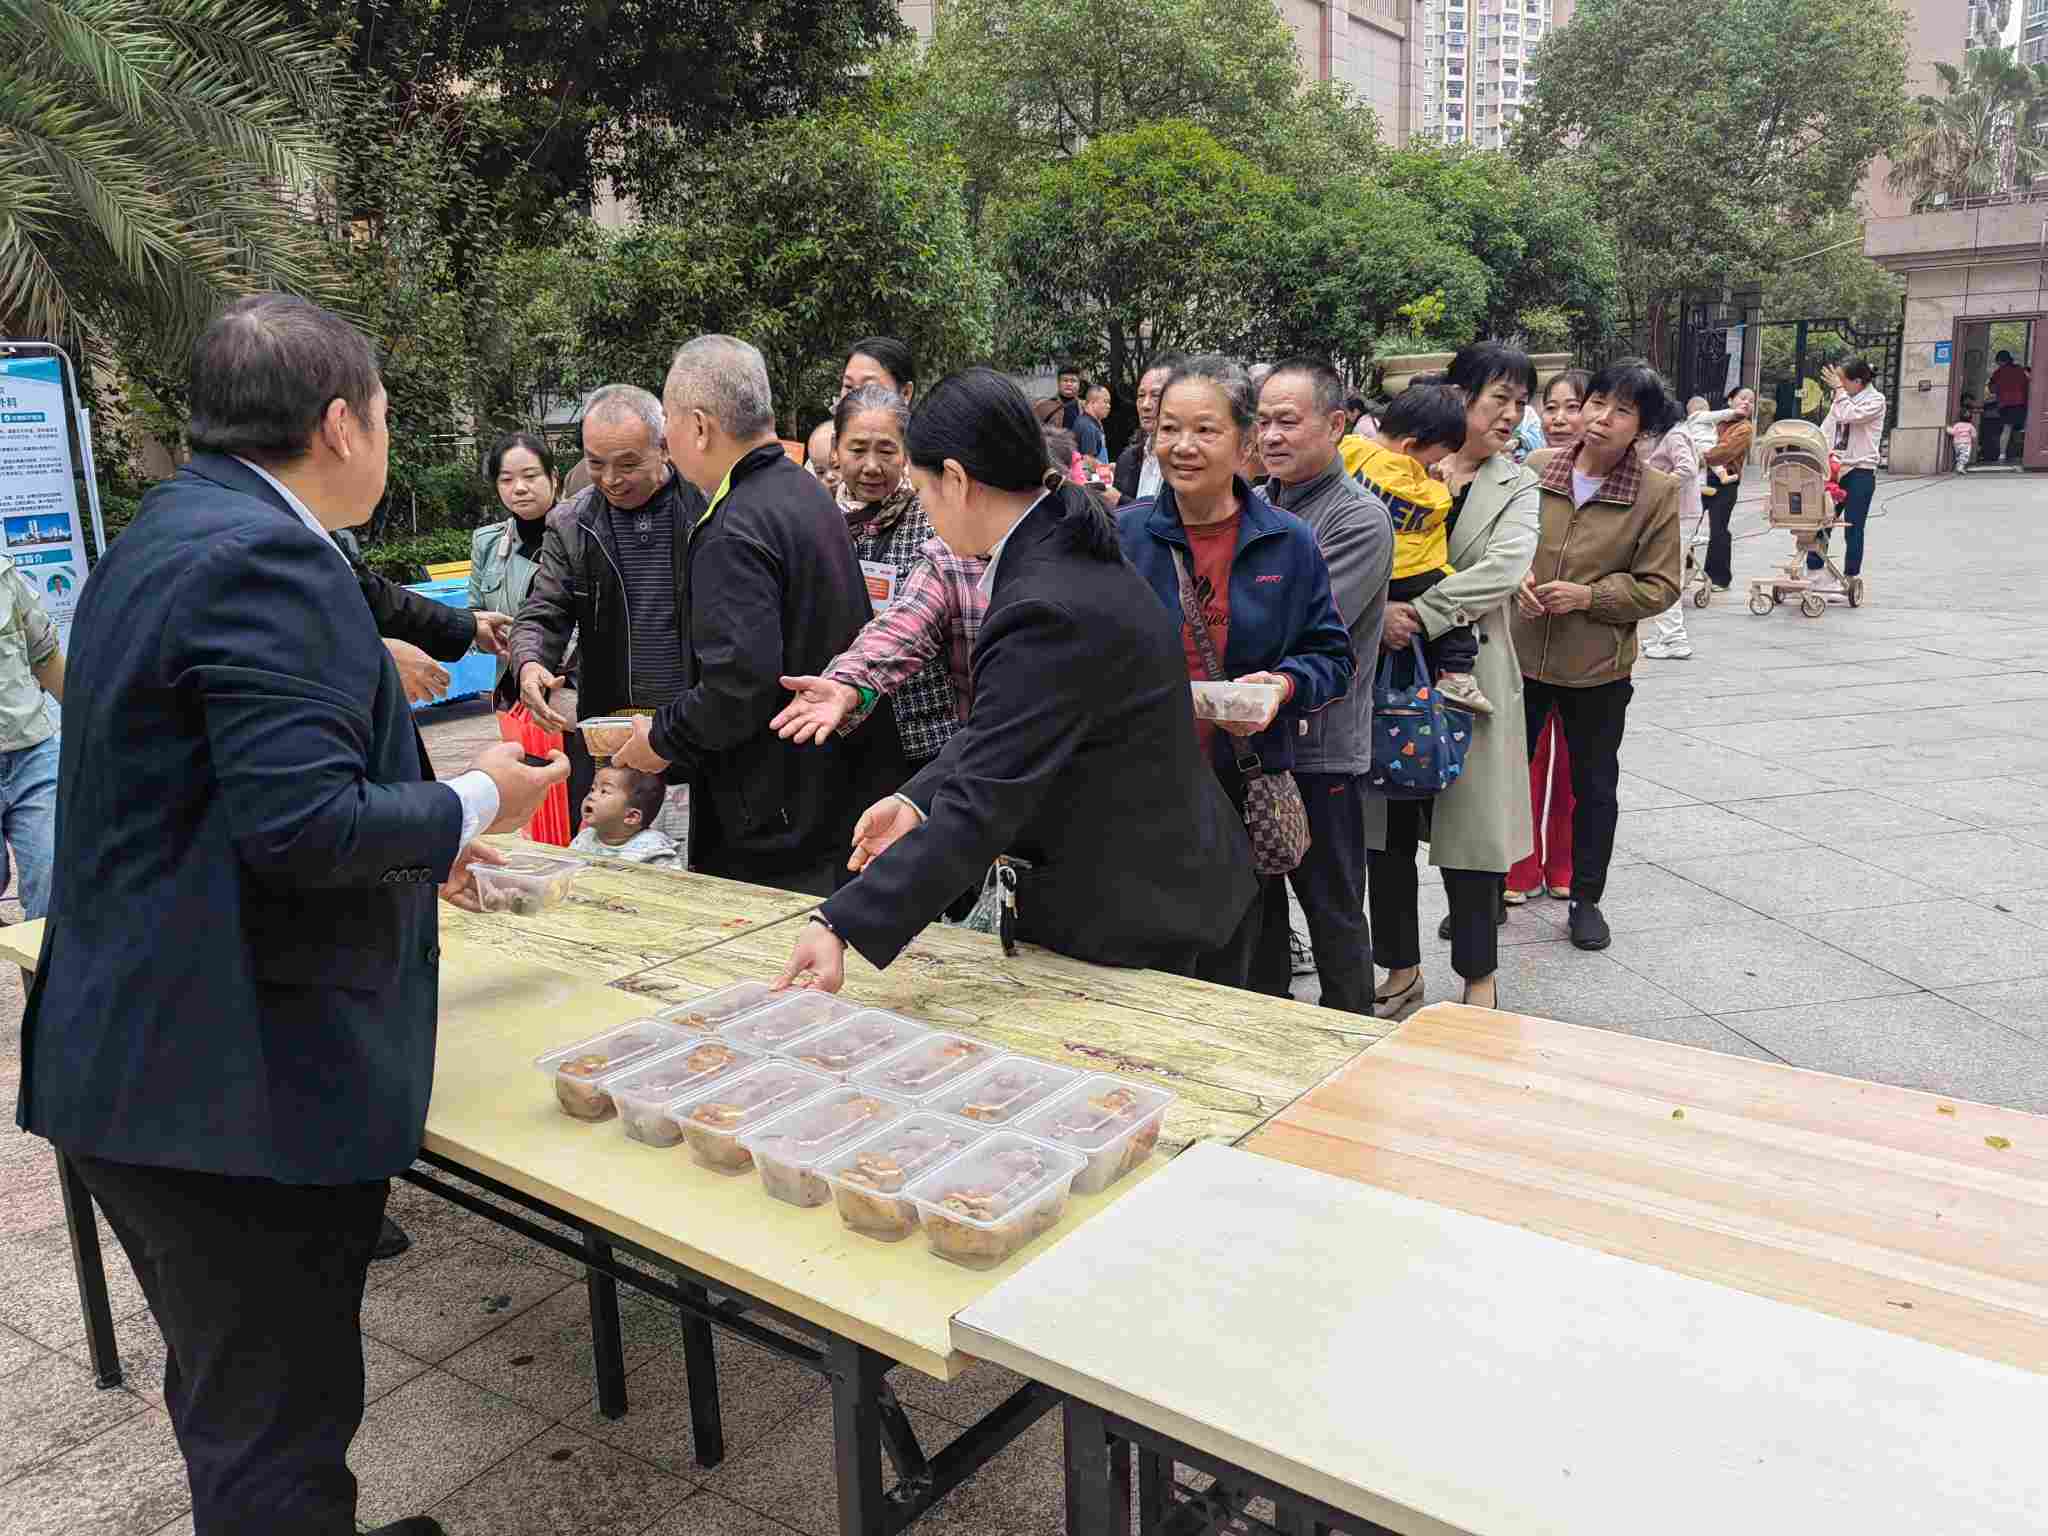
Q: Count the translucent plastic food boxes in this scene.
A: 15